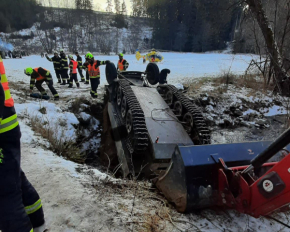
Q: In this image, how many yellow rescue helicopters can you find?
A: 1